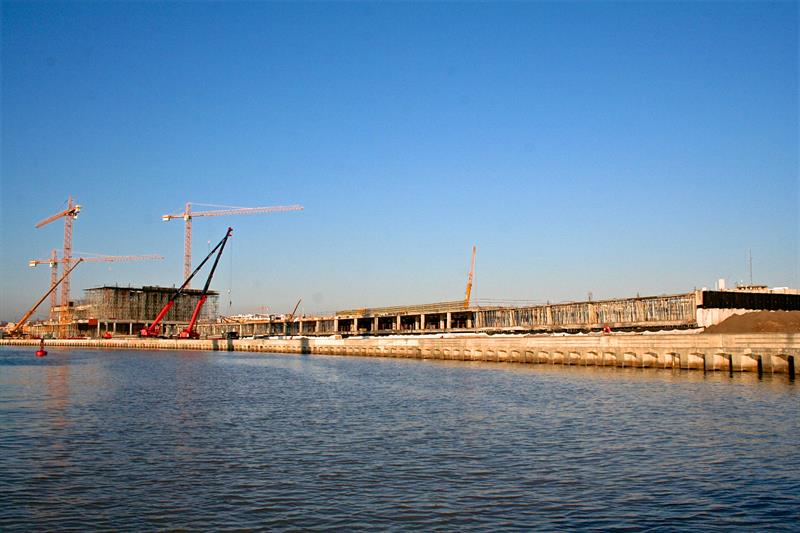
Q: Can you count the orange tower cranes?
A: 3